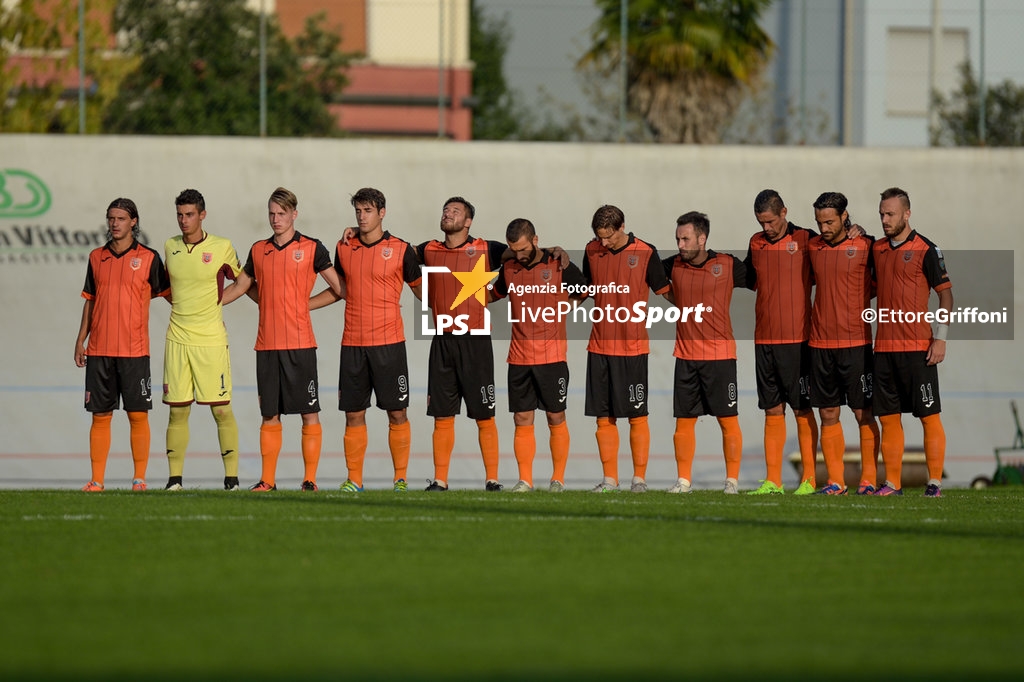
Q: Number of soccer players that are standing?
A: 11